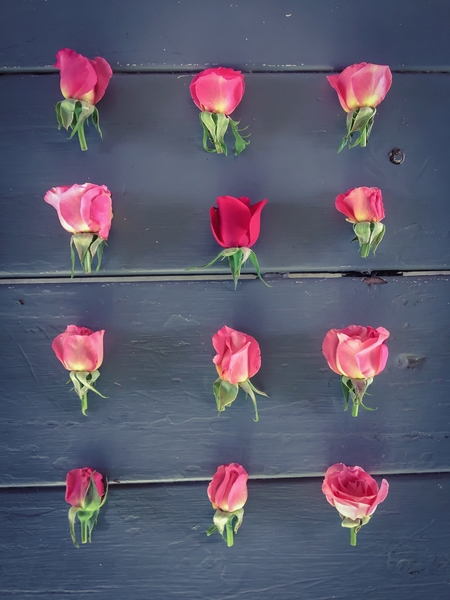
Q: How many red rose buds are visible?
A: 1